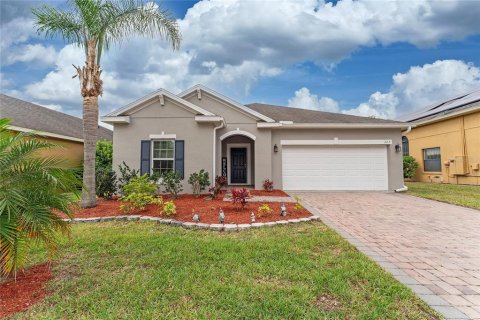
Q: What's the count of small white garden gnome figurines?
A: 4